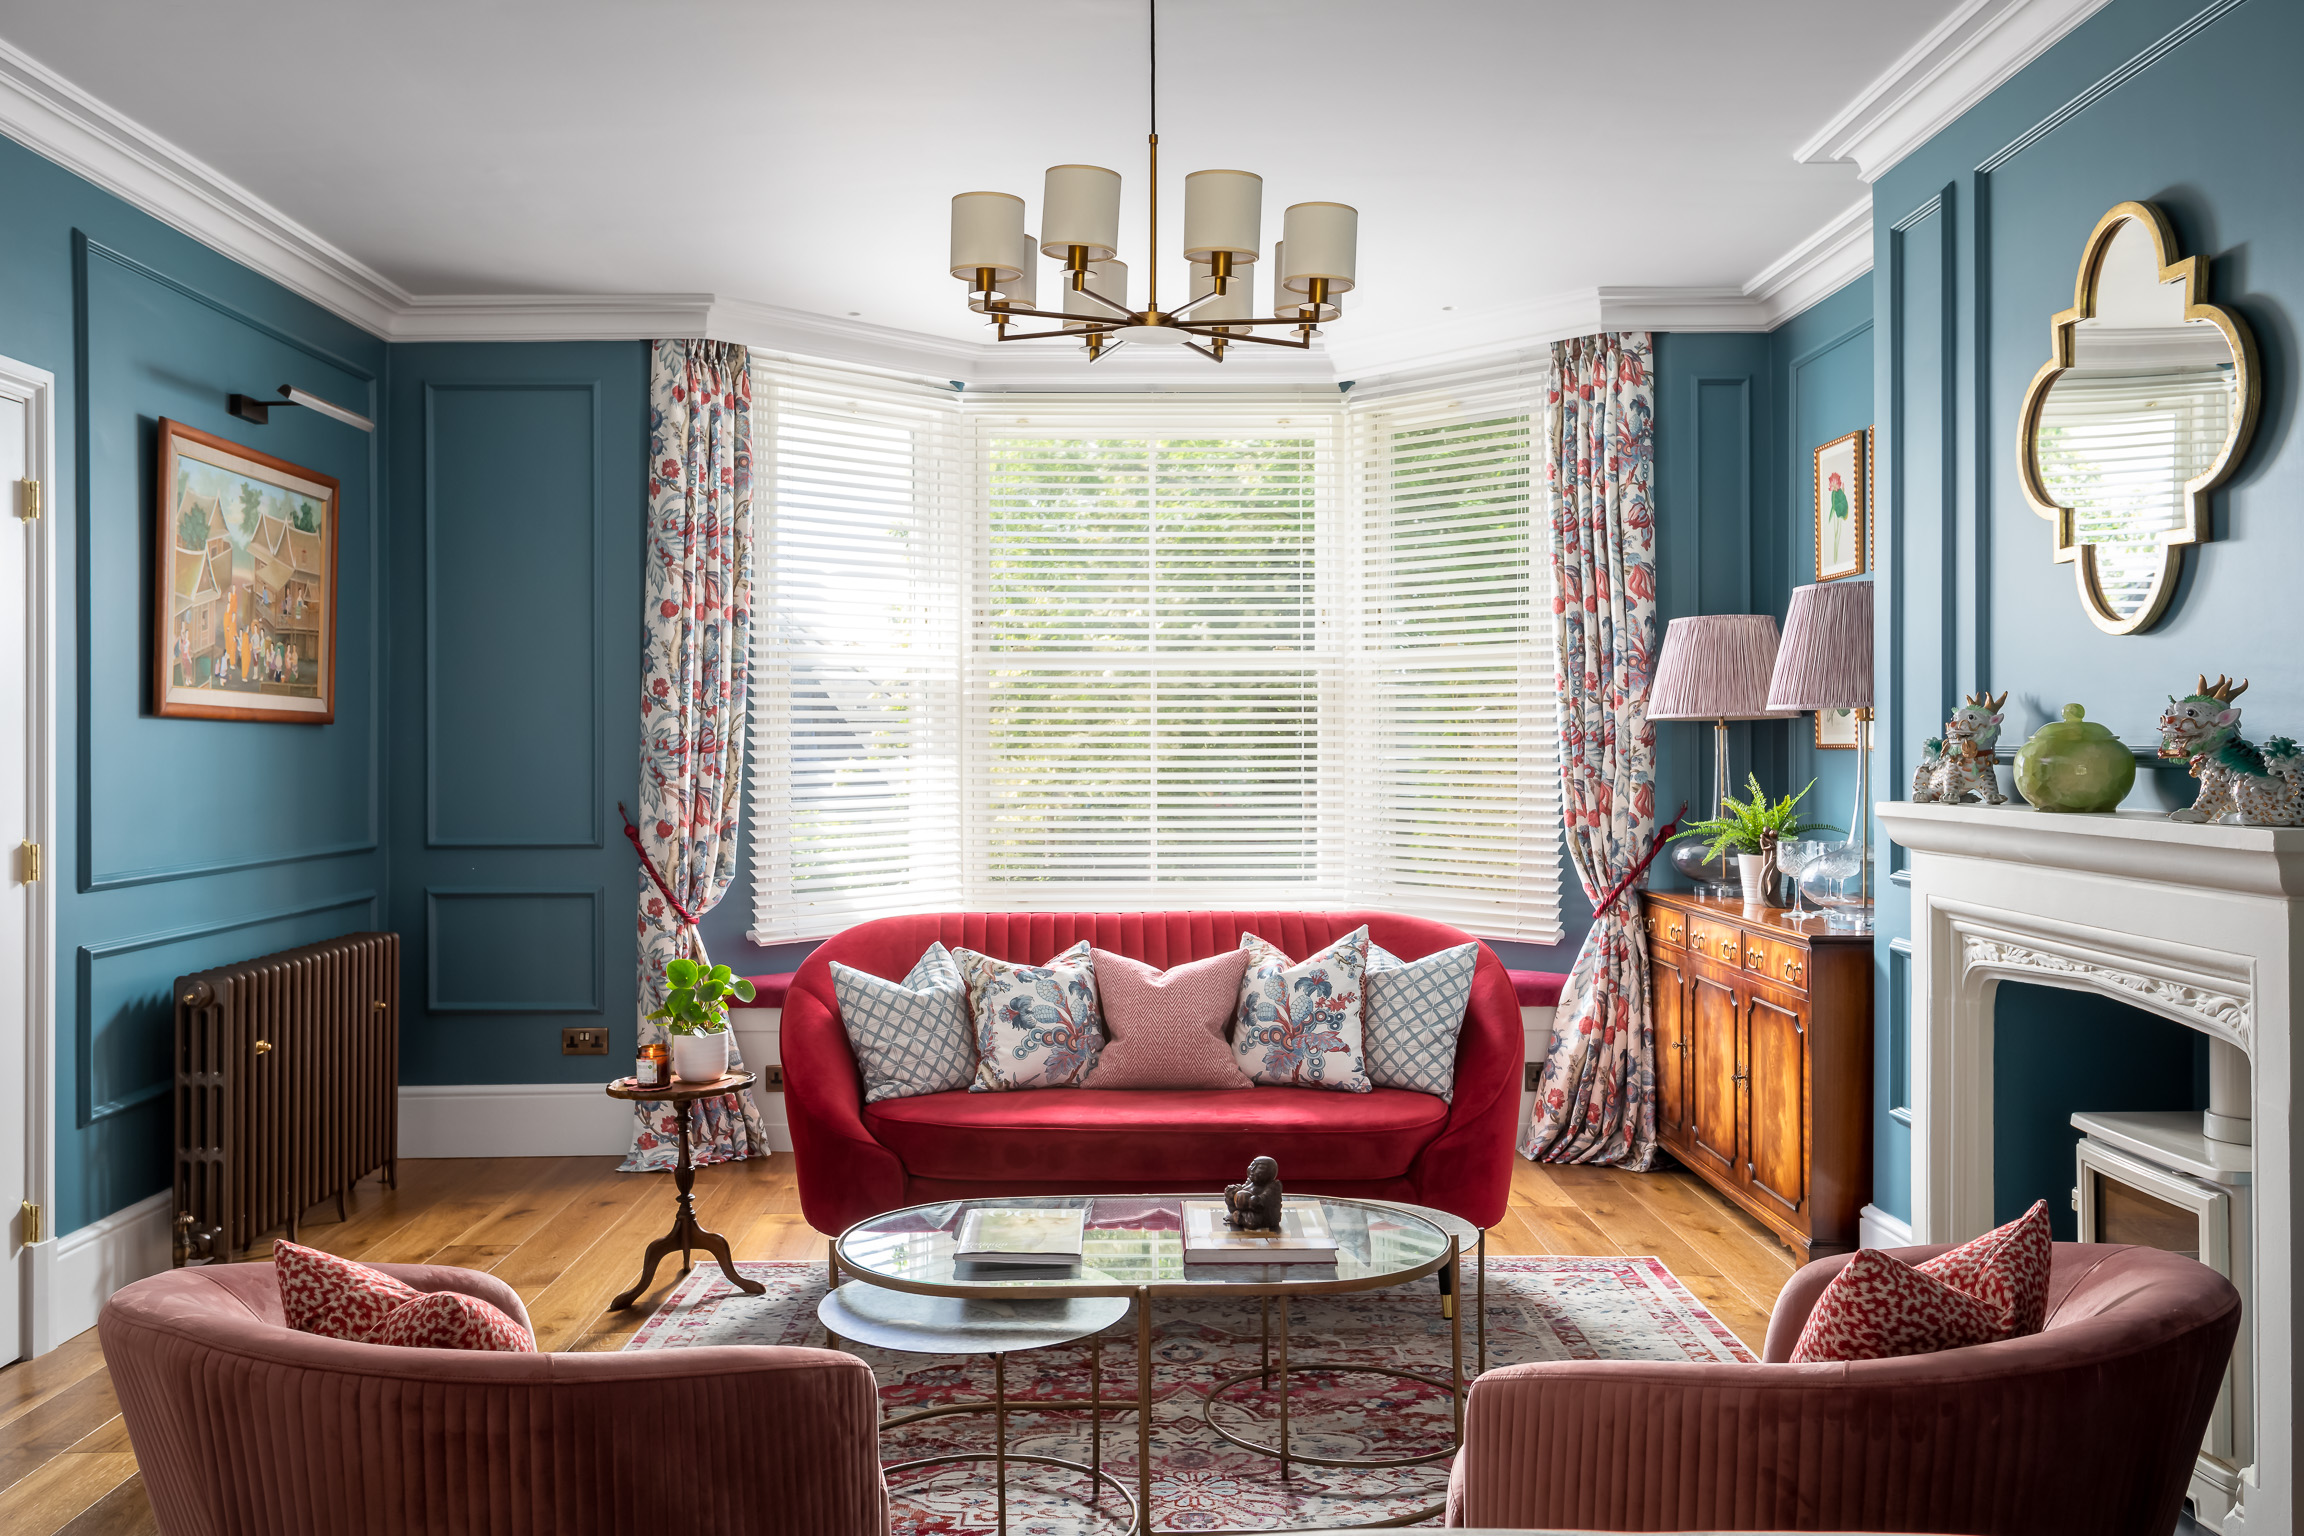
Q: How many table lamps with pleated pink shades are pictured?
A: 2